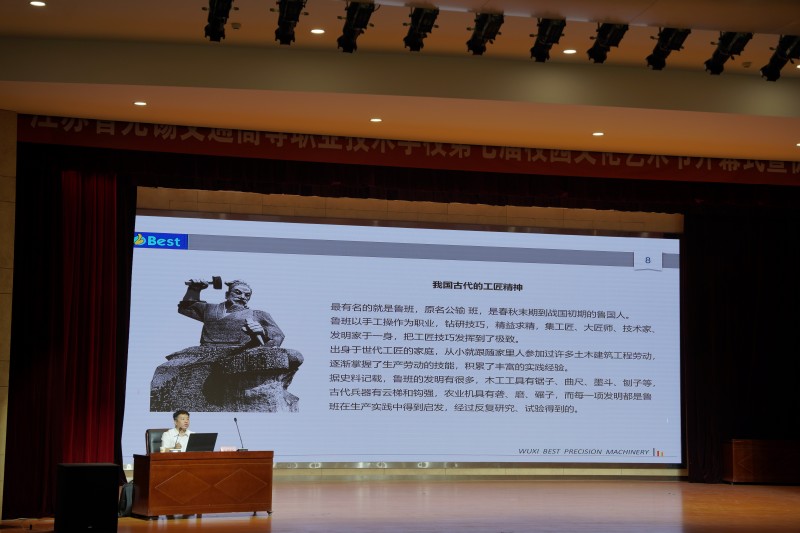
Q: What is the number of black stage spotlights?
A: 10